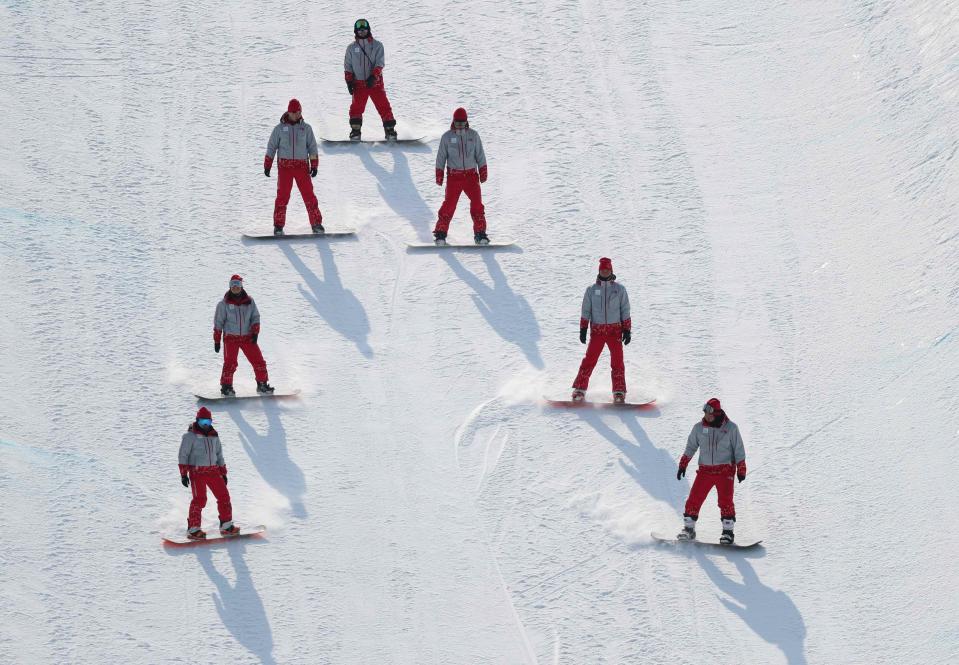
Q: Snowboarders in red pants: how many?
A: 7